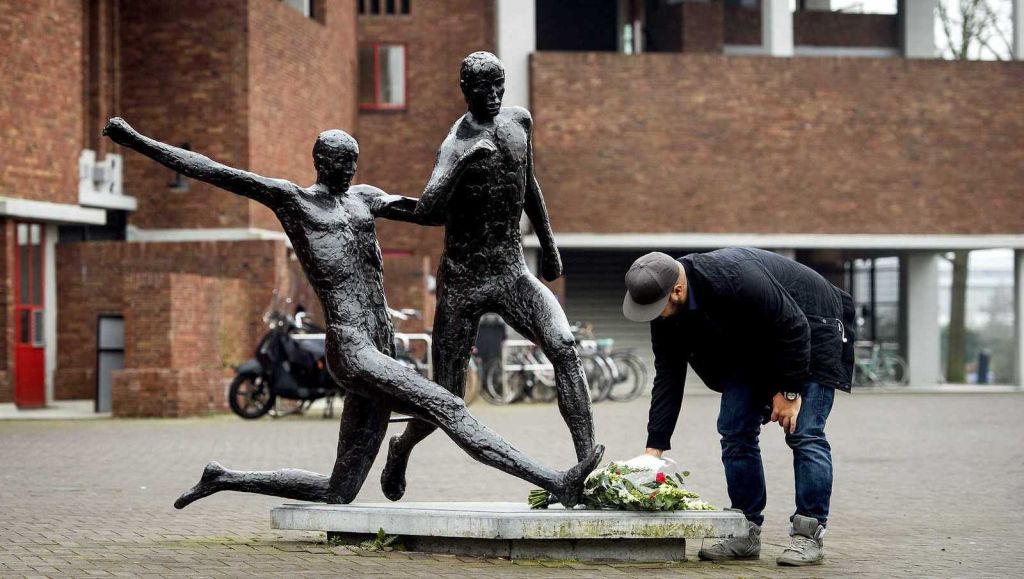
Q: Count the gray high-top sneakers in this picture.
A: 2